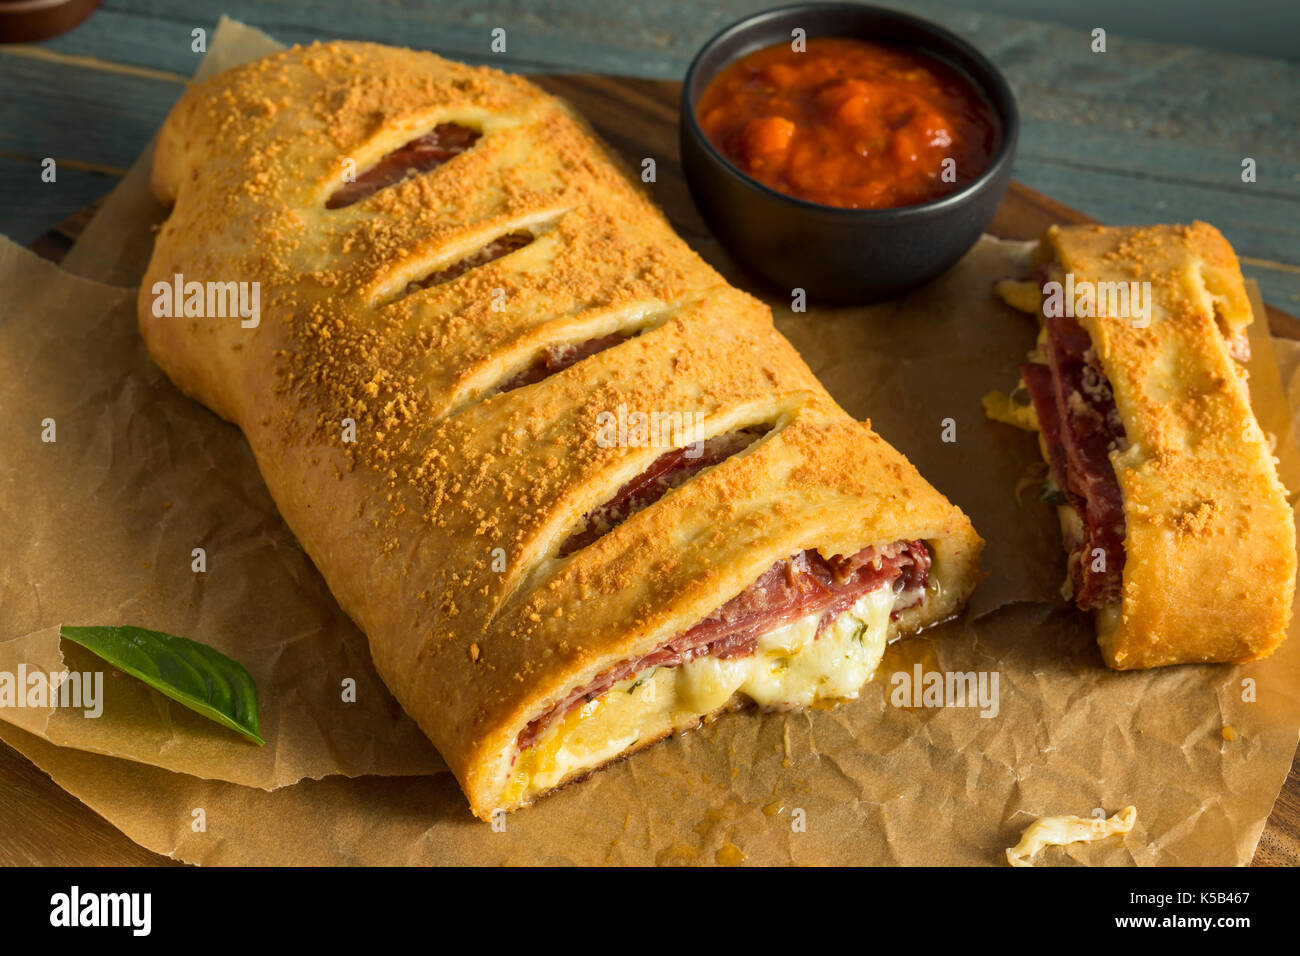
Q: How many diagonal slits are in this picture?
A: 4